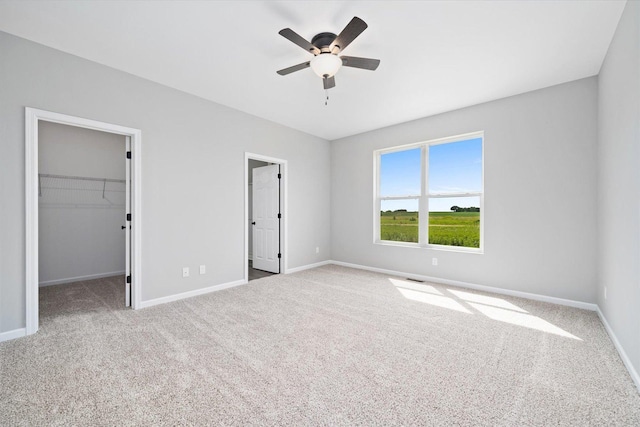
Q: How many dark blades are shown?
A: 5